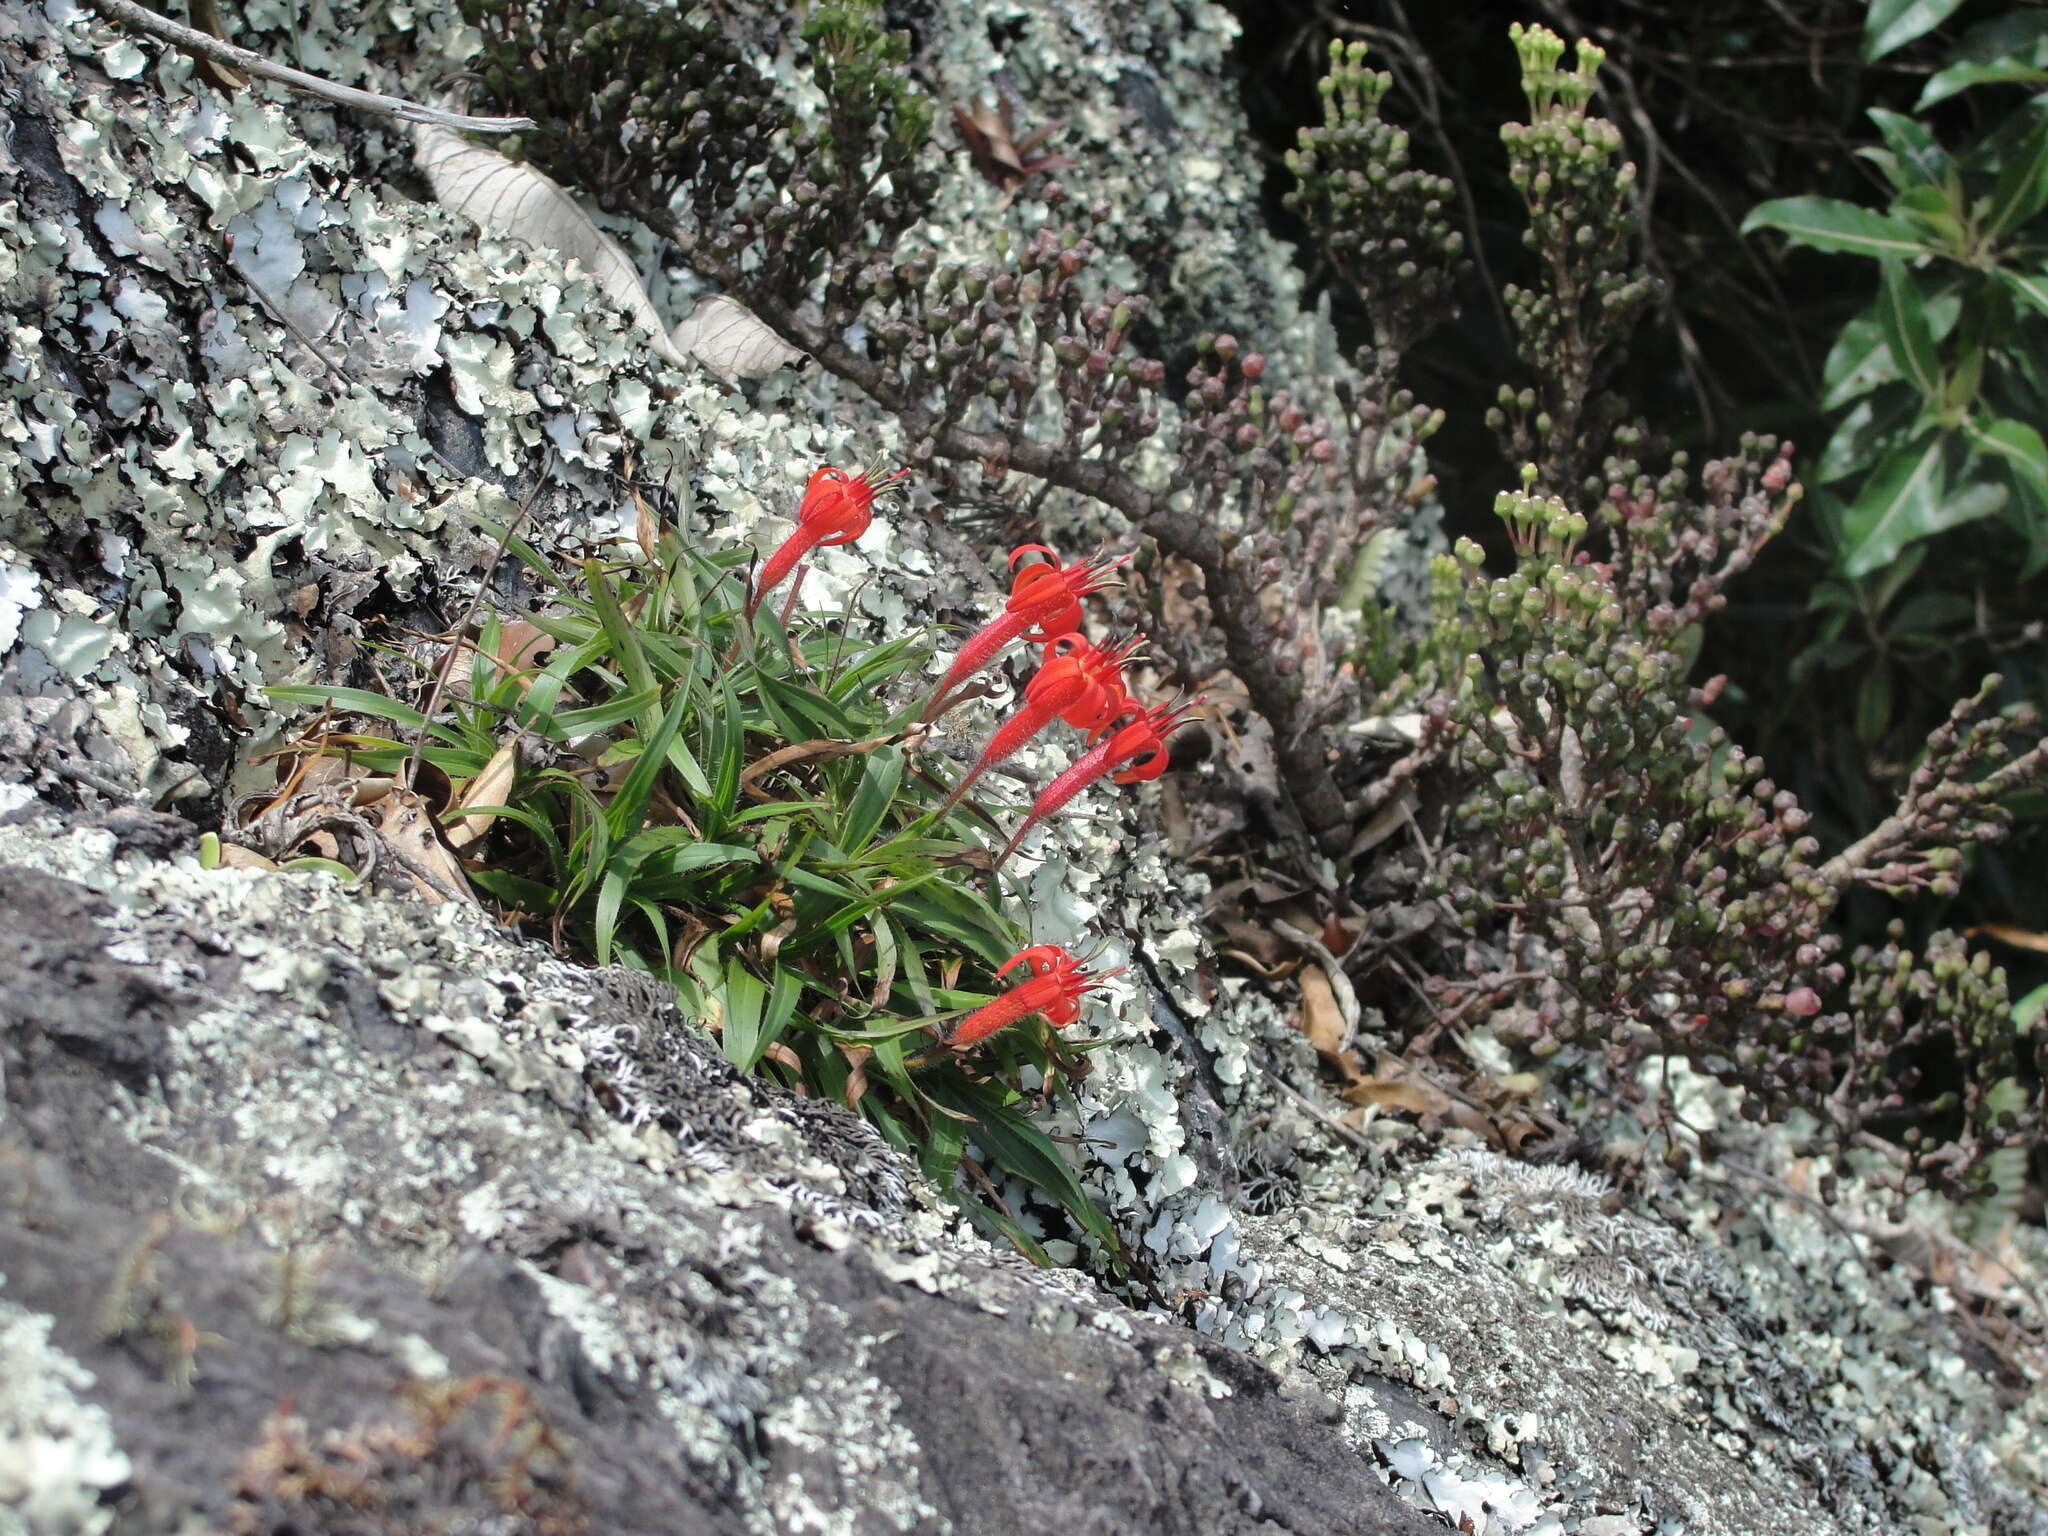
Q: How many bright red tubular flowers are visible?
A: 5